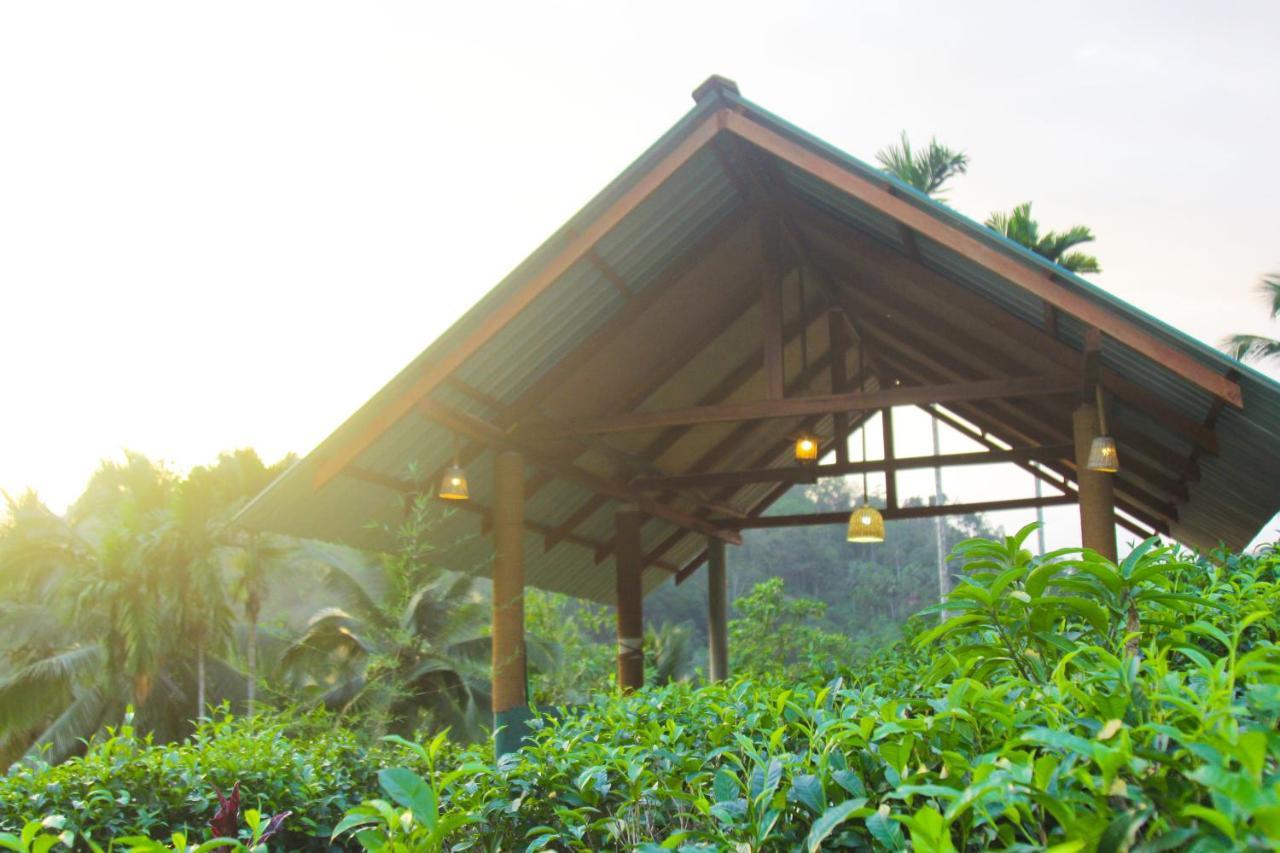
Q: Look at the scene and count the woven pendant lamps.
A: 4